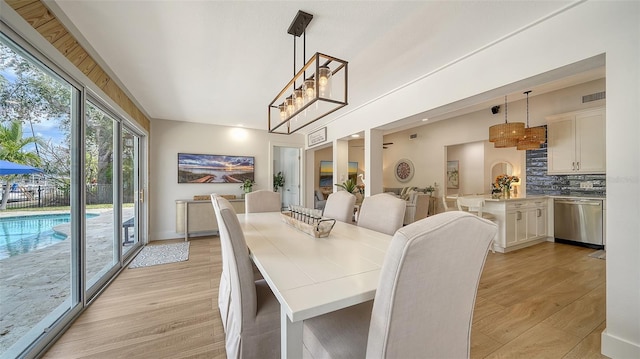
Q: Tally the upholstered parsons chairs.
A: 6